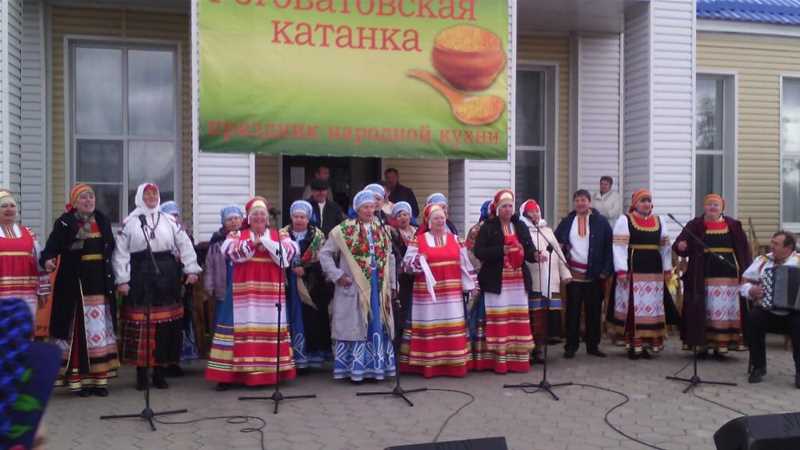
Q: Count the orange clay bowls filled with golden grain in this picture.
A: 1